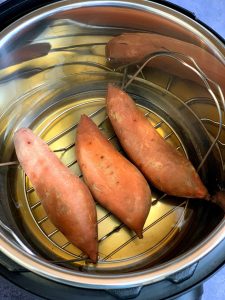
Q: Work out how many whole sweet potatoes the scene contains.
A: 3